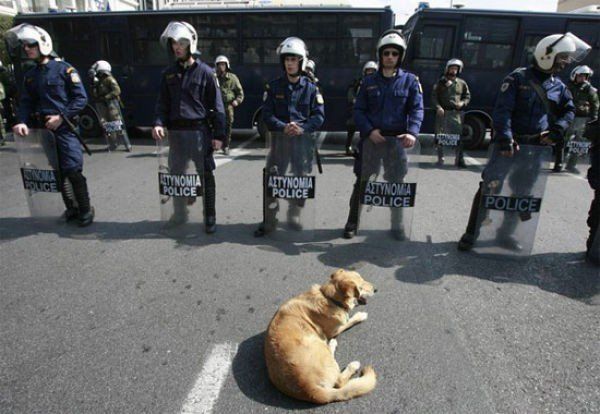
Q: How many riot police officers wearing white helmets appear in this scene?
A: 11